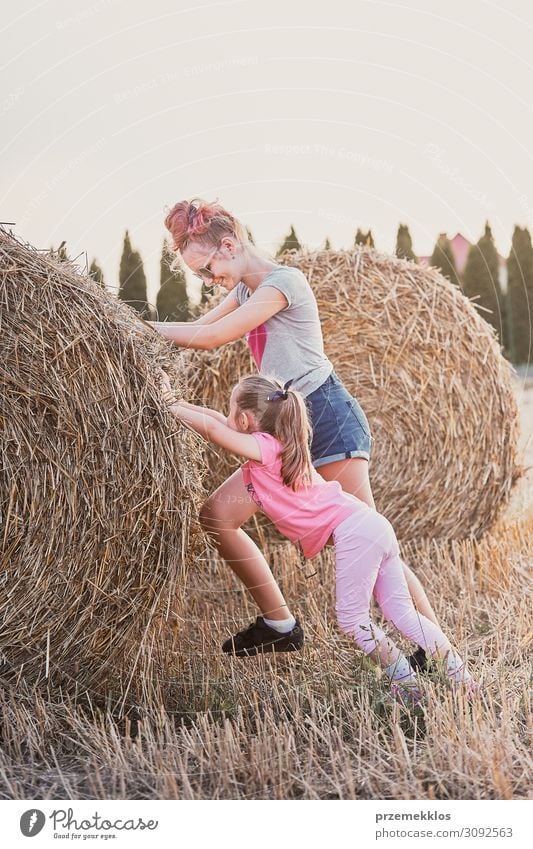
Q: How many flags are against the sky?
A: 0